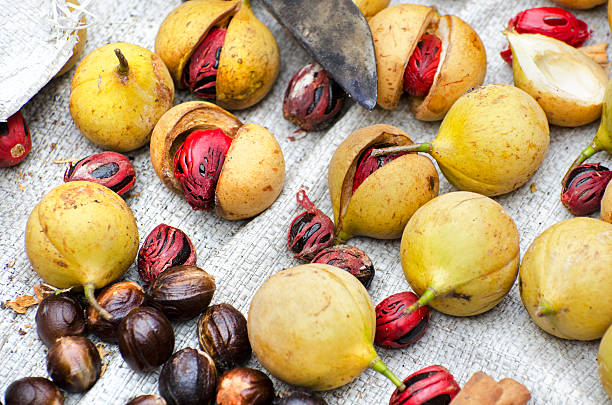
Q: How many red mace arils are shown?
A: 14